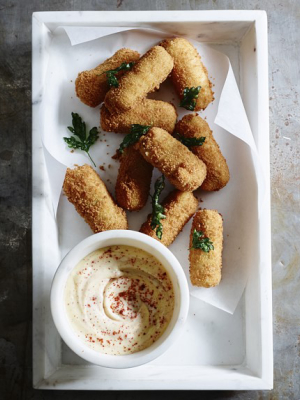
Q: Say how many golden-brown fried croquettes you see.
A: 10